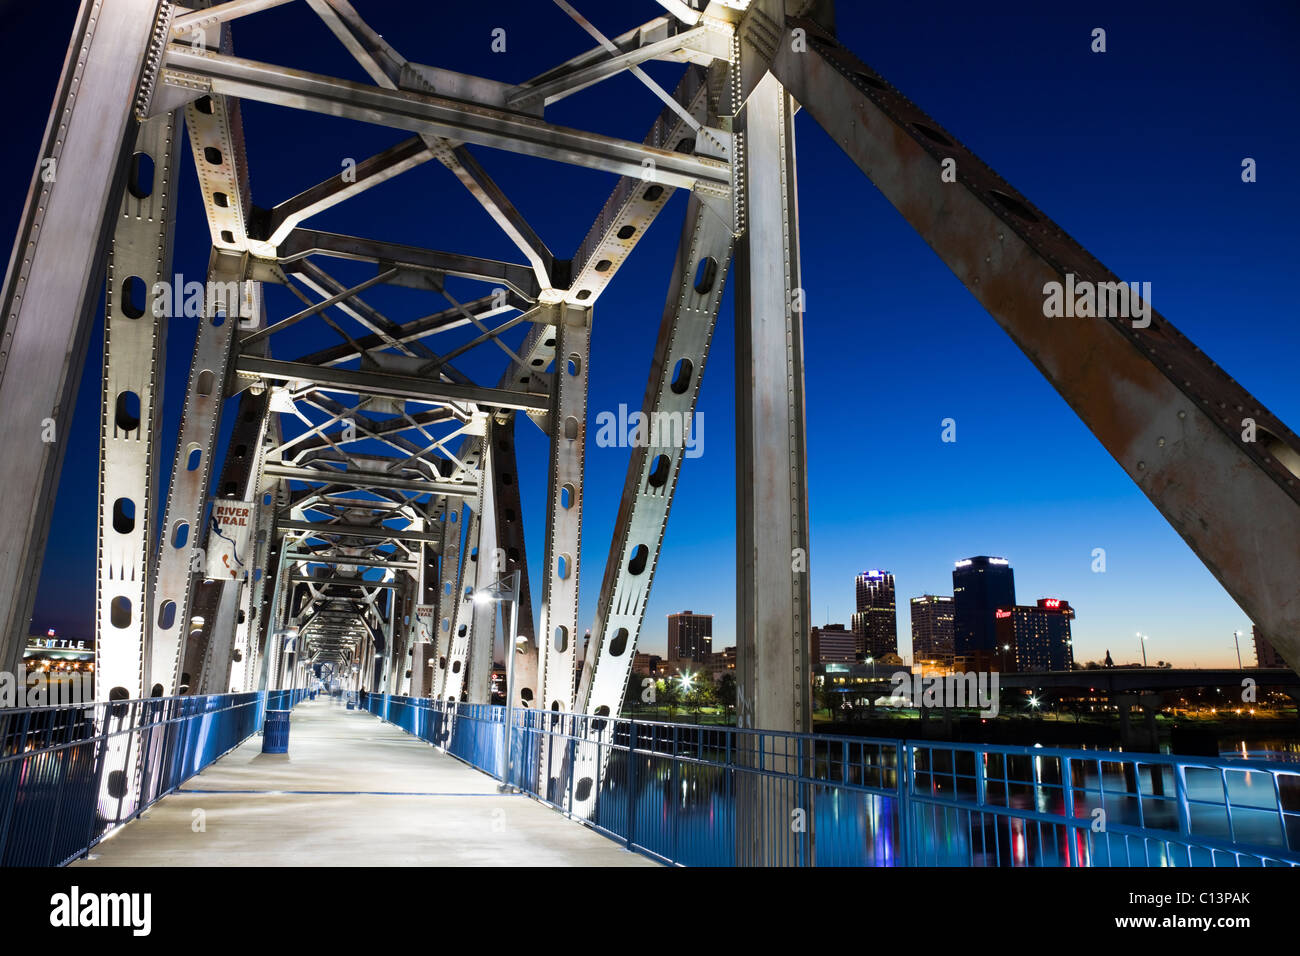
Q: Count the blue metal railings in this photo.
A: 2